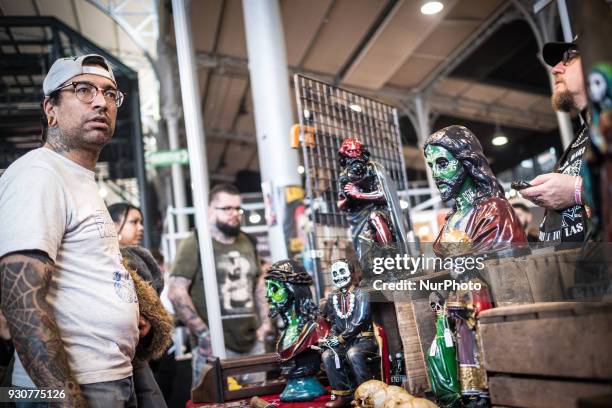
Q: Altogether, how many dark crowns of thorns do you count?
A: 1